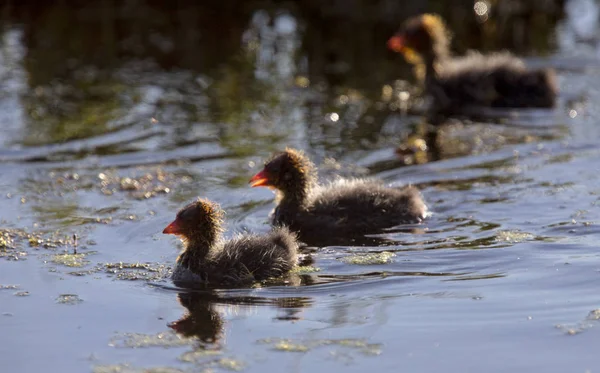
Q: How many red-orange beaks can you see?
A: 3